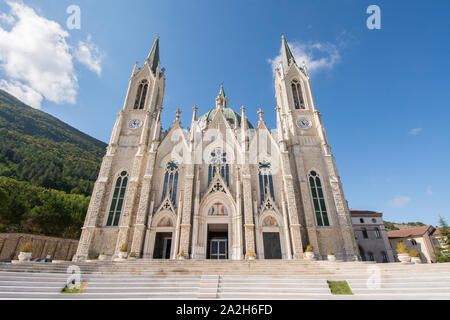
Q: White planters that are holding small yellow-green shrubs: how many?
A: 10